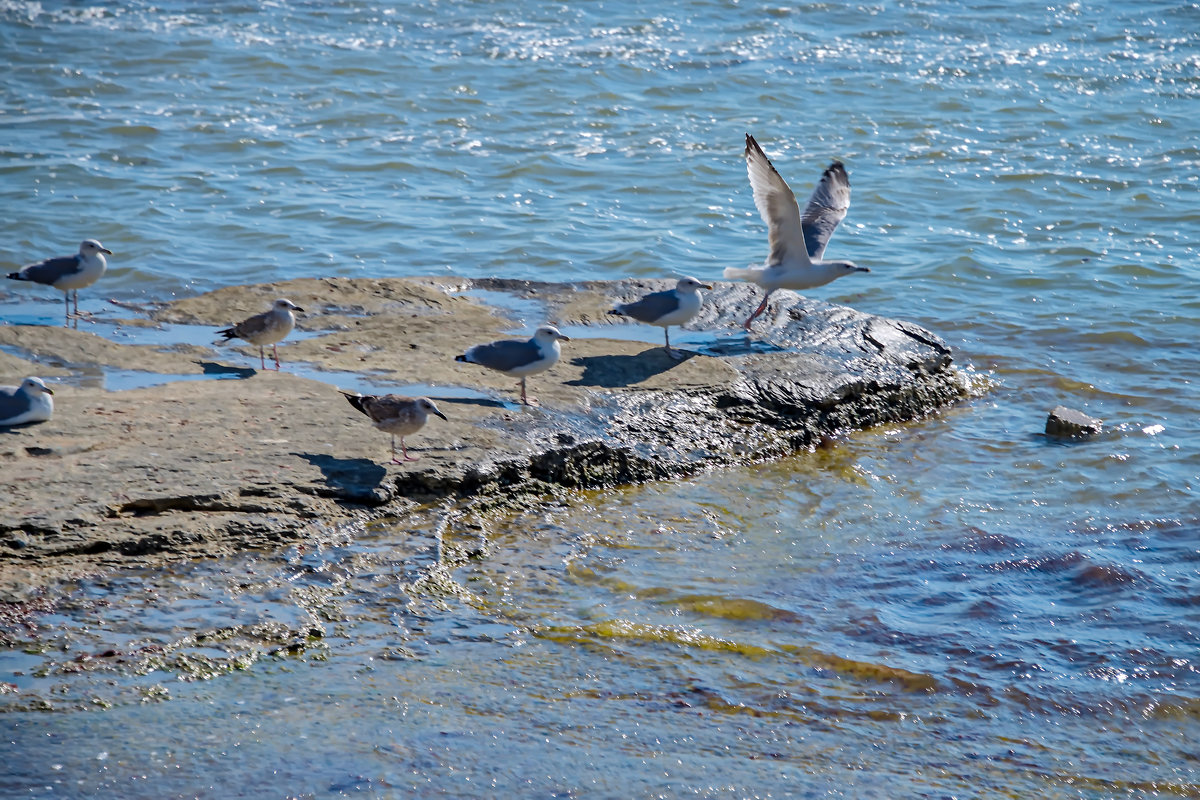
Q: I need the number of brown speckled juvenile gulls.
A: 2